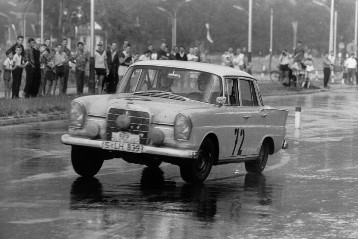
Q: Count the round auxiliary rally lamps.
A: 3